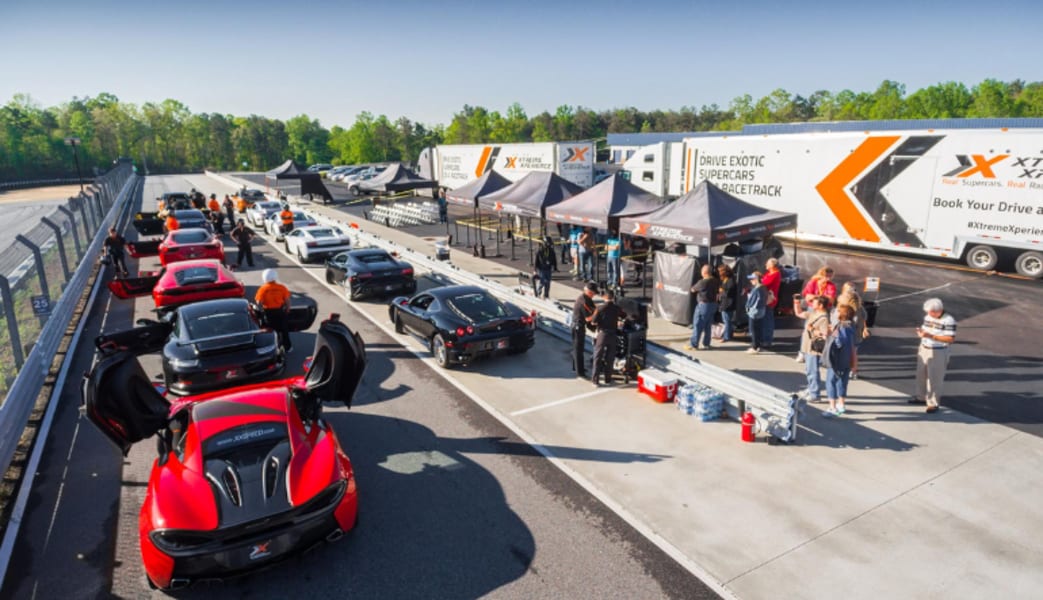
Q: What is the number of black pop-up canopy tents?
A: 6